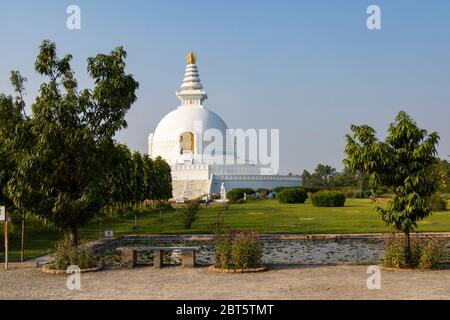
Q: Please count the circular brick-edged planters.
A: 3